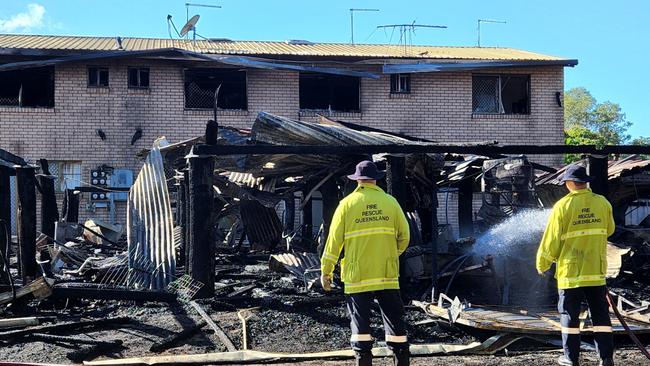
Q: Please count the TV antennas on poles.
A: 4